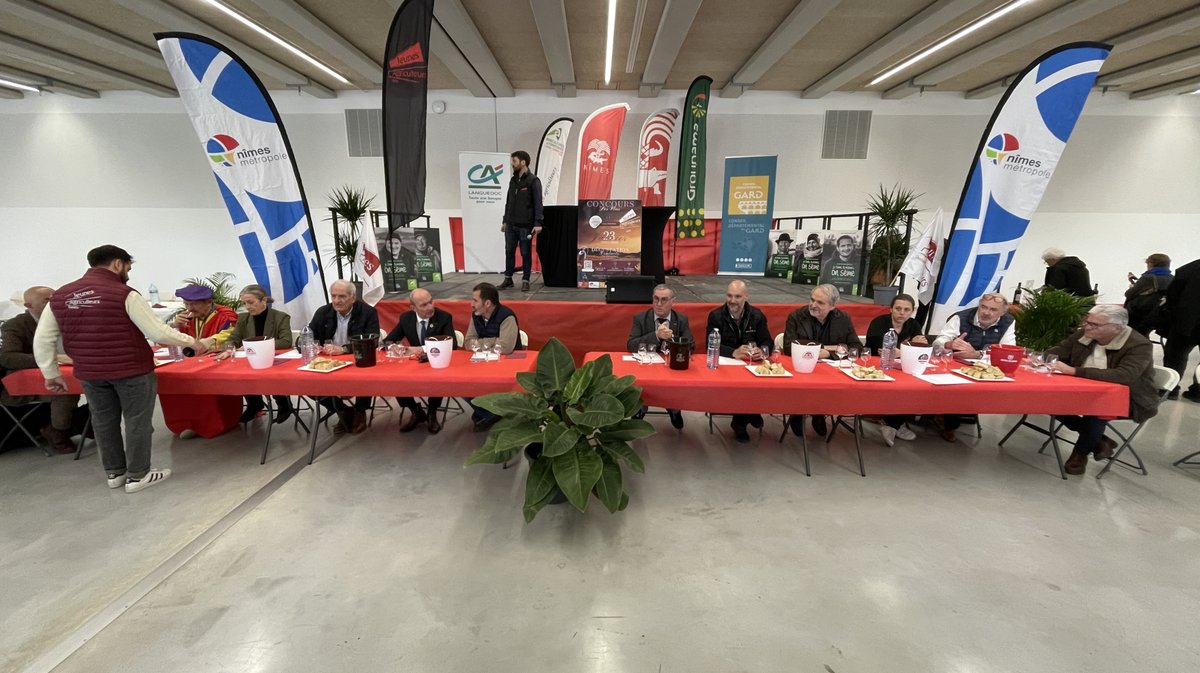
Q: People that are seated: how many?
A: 12